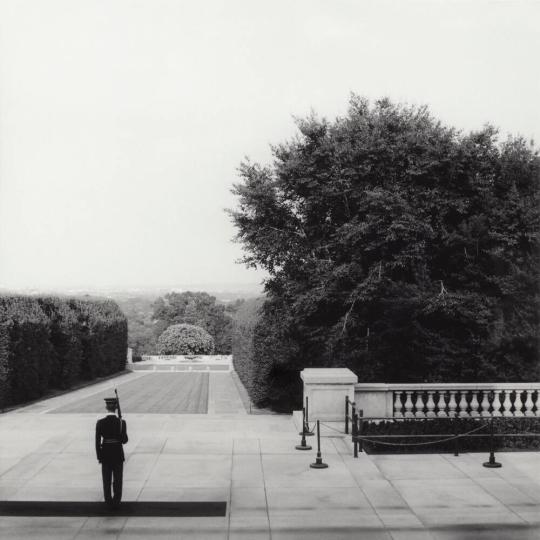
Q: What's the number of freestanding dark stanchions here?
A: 4